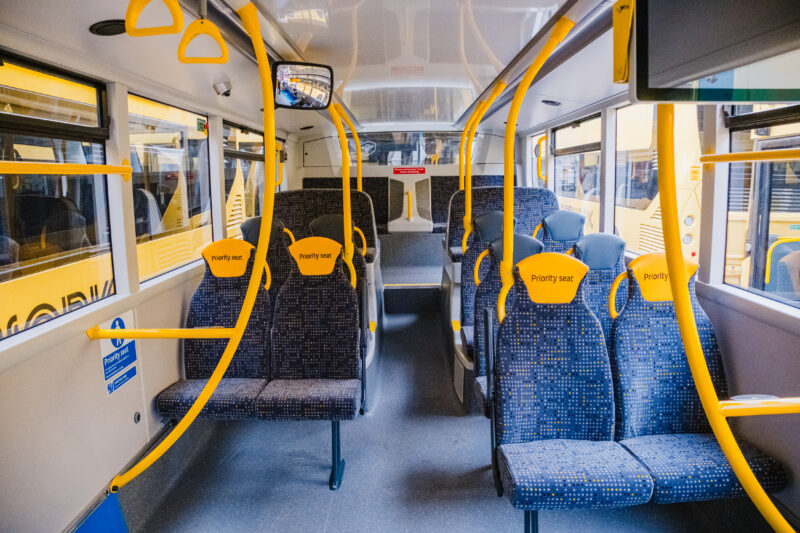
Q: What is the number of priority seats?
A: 4